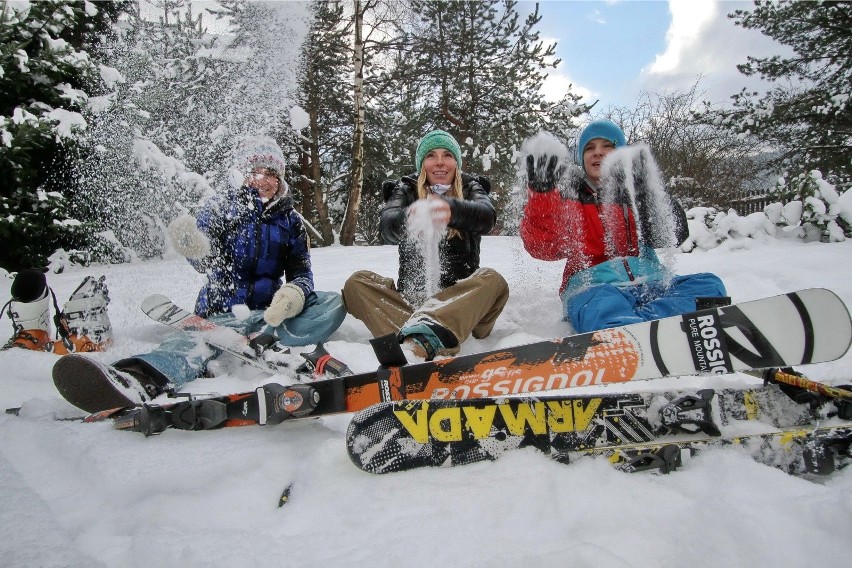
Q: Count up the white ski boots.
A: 2